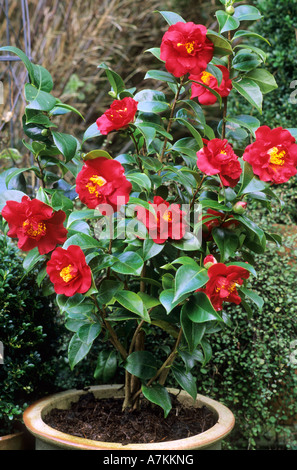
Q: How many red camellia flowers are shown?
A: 11